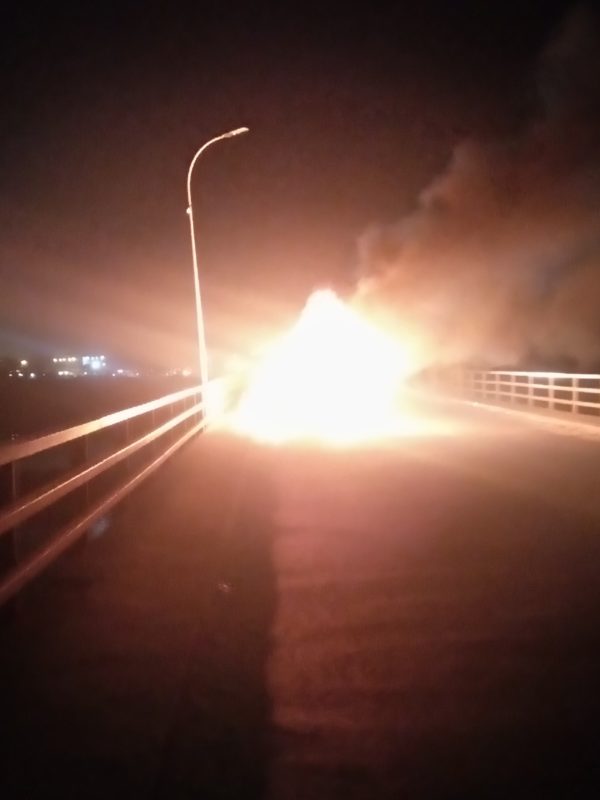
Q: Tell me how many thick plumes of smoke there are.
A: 1